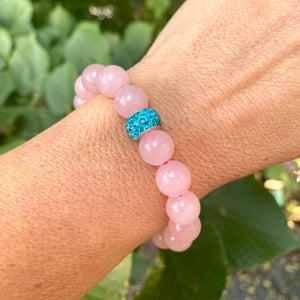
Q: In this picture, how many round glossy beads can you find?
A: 11